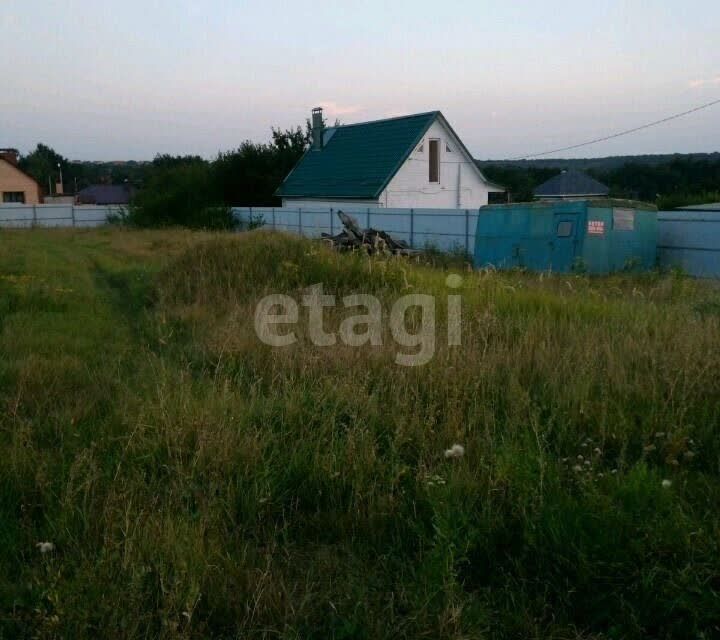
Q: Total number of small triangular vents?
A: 2